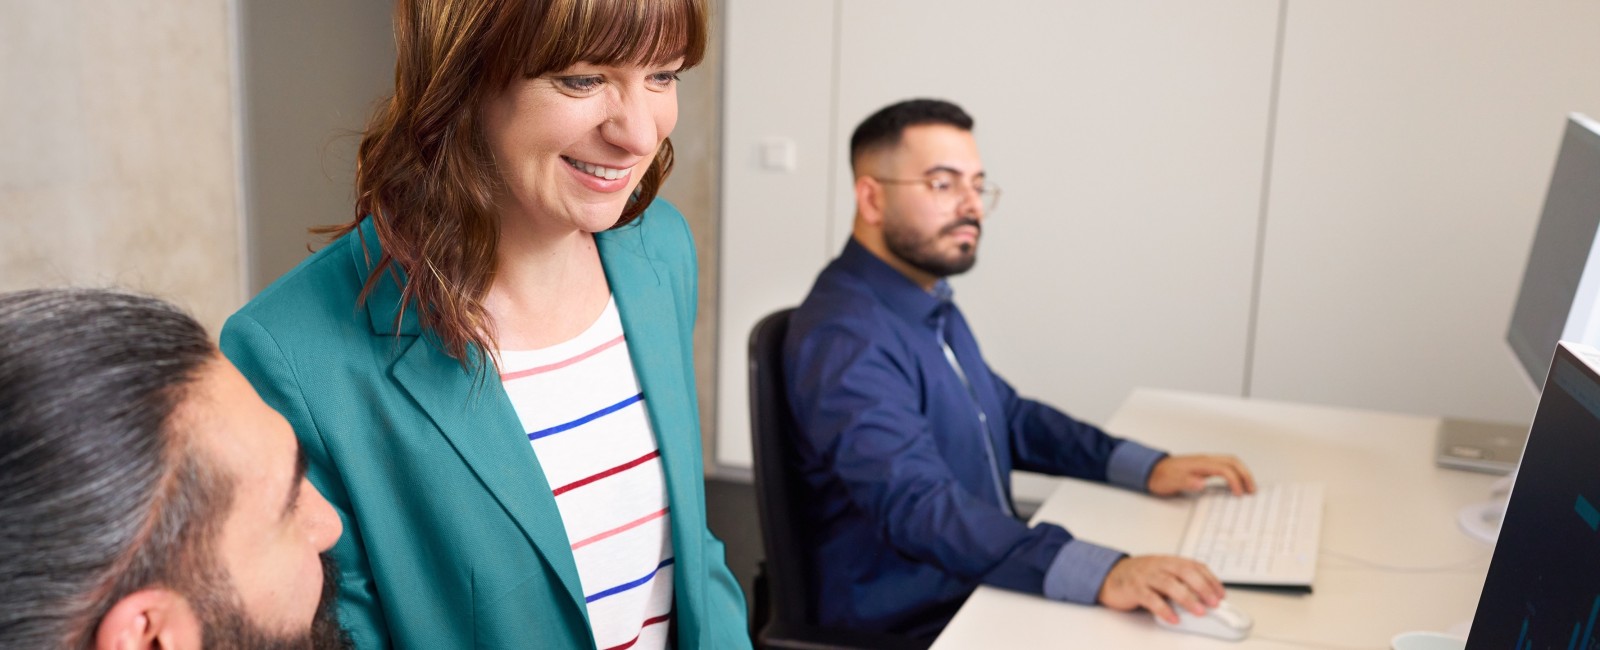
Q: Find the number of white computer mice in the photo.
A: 1